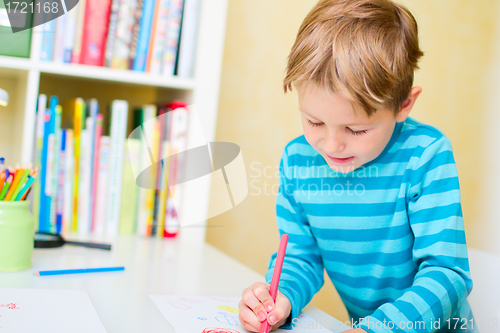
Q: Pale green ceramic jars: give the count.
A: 1